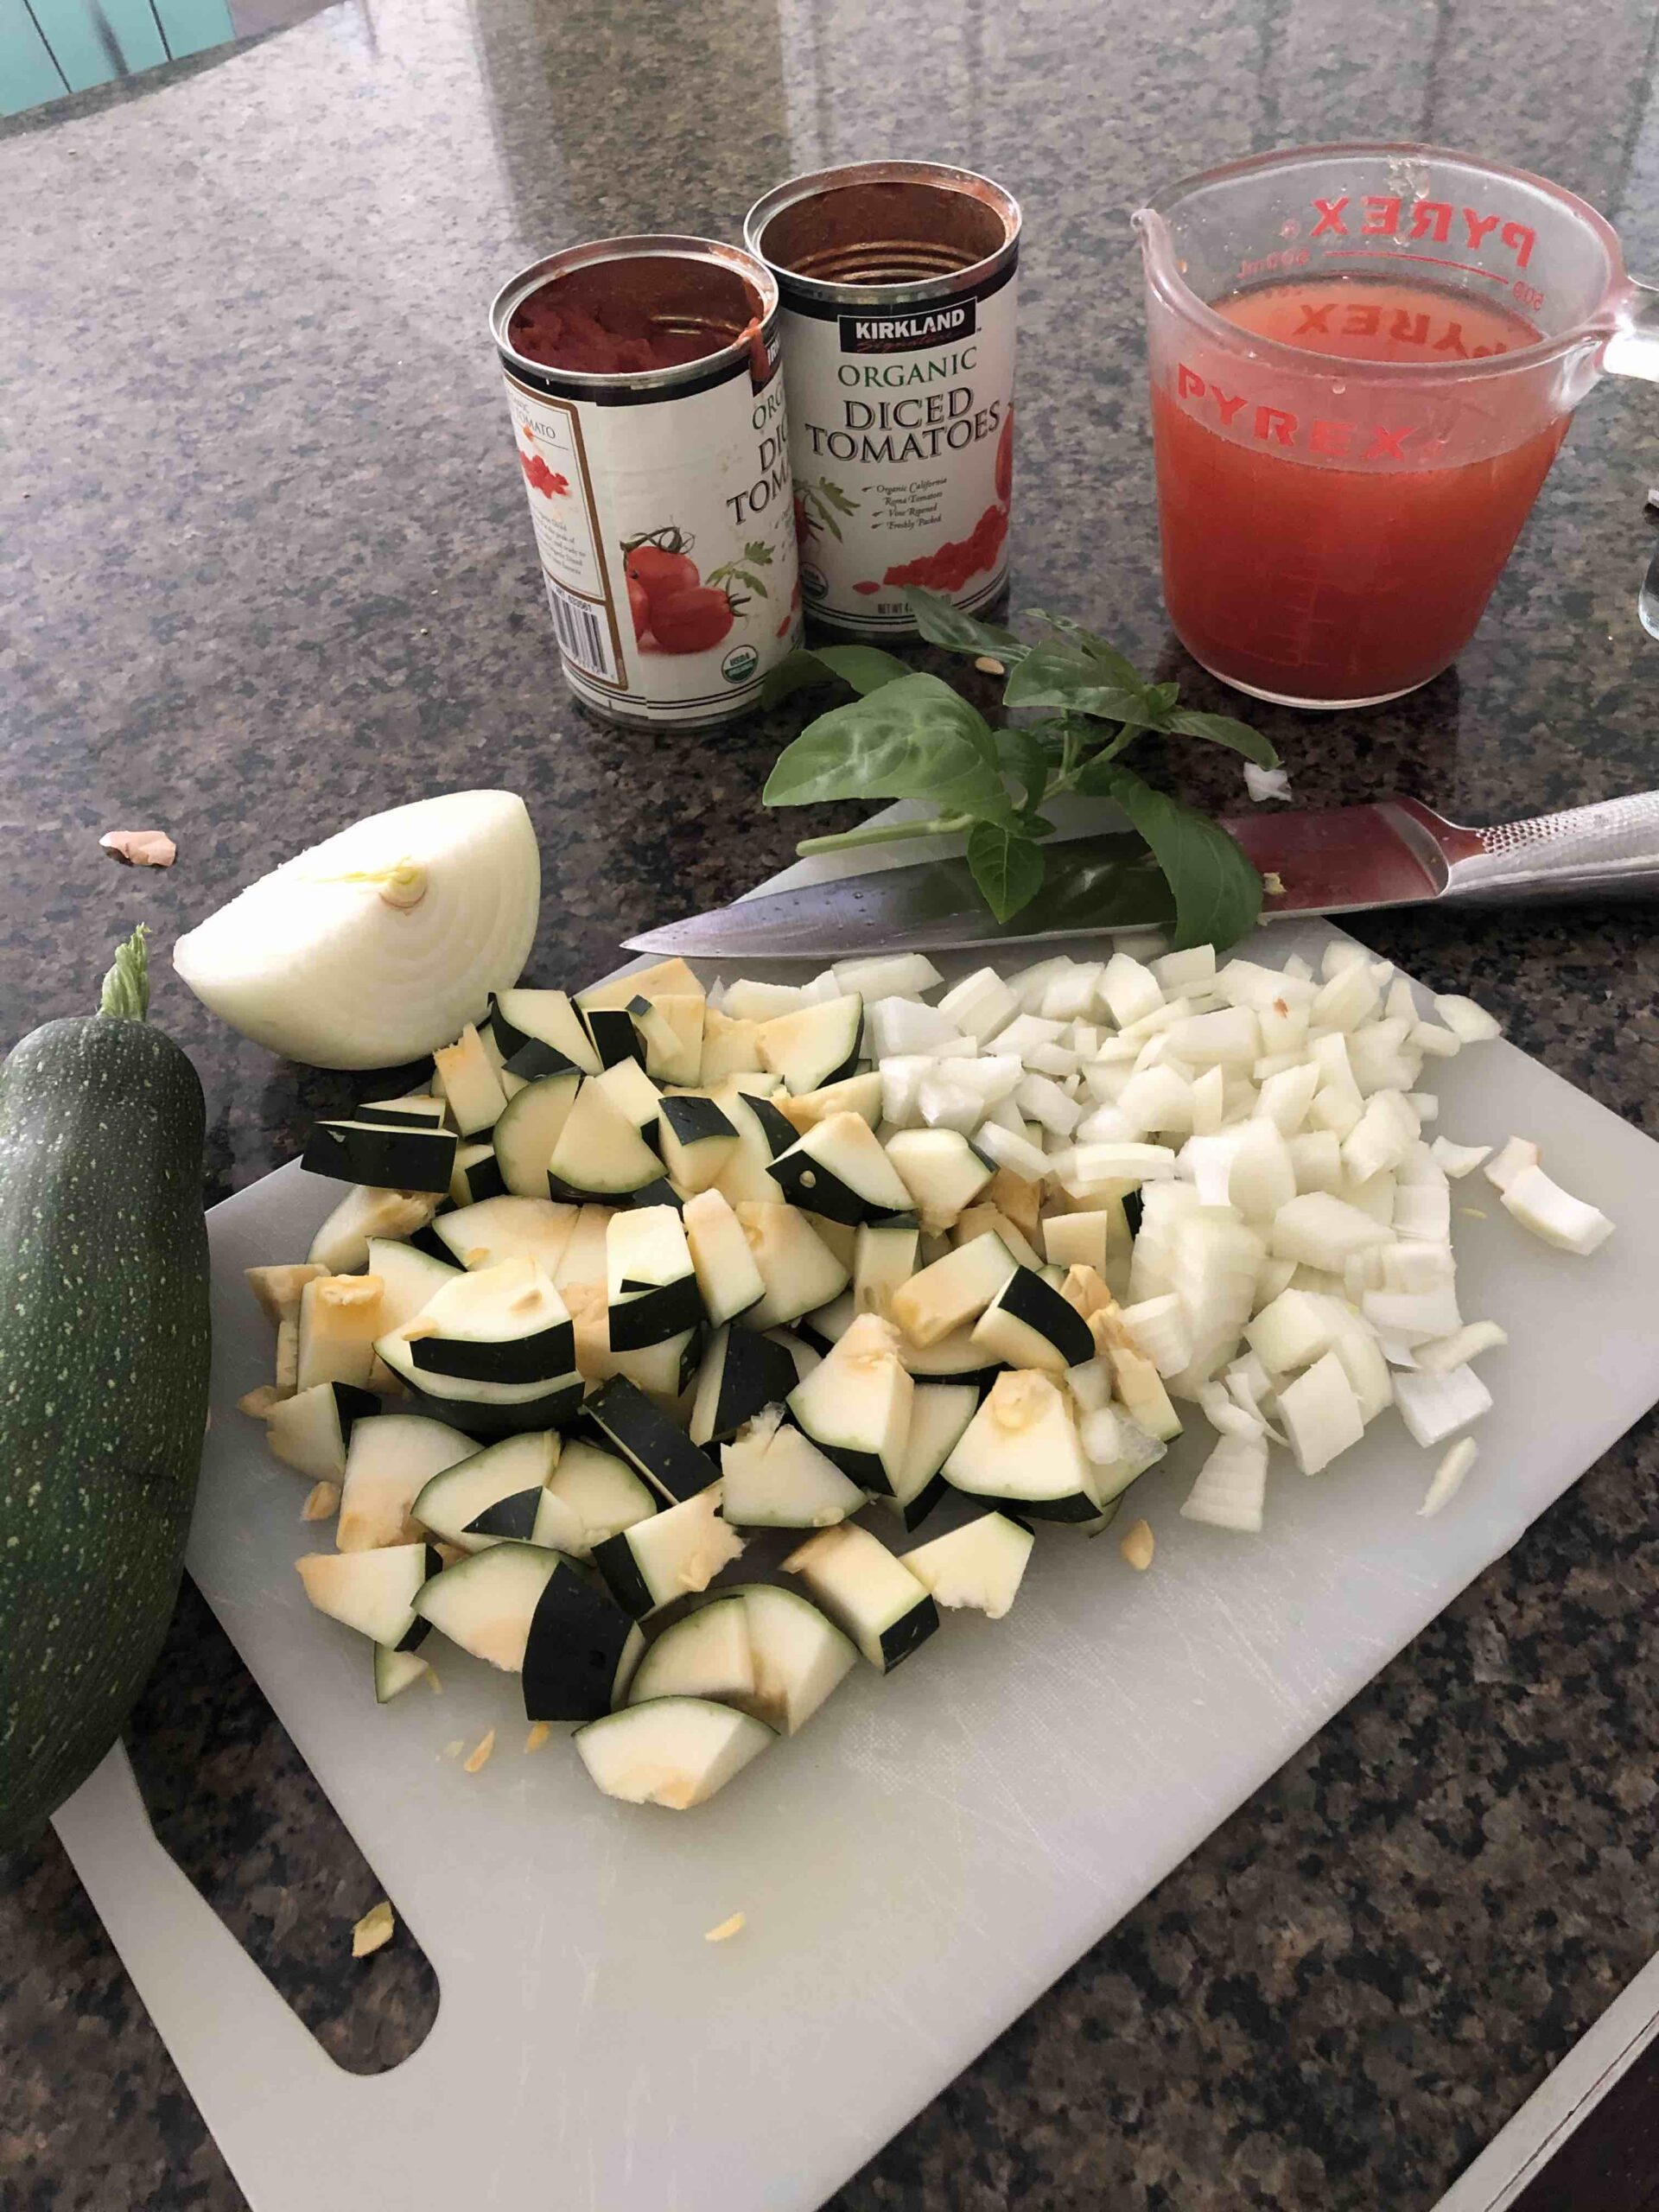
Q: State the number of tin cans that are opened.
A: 2